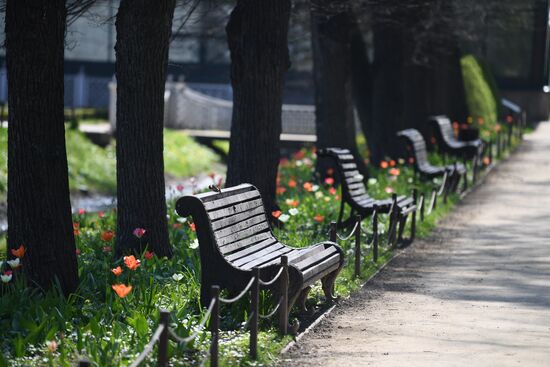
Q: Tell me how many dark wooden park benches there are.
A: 4